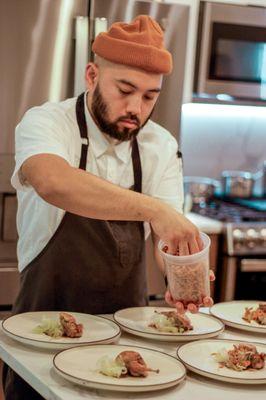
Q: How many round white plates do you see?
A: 5